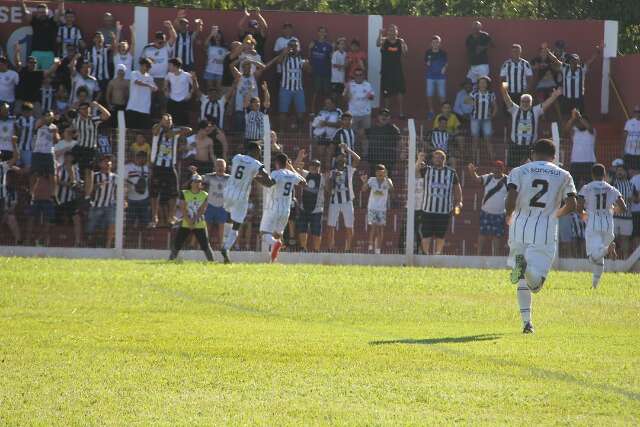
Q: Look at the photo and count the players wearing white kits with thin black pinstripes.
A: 4